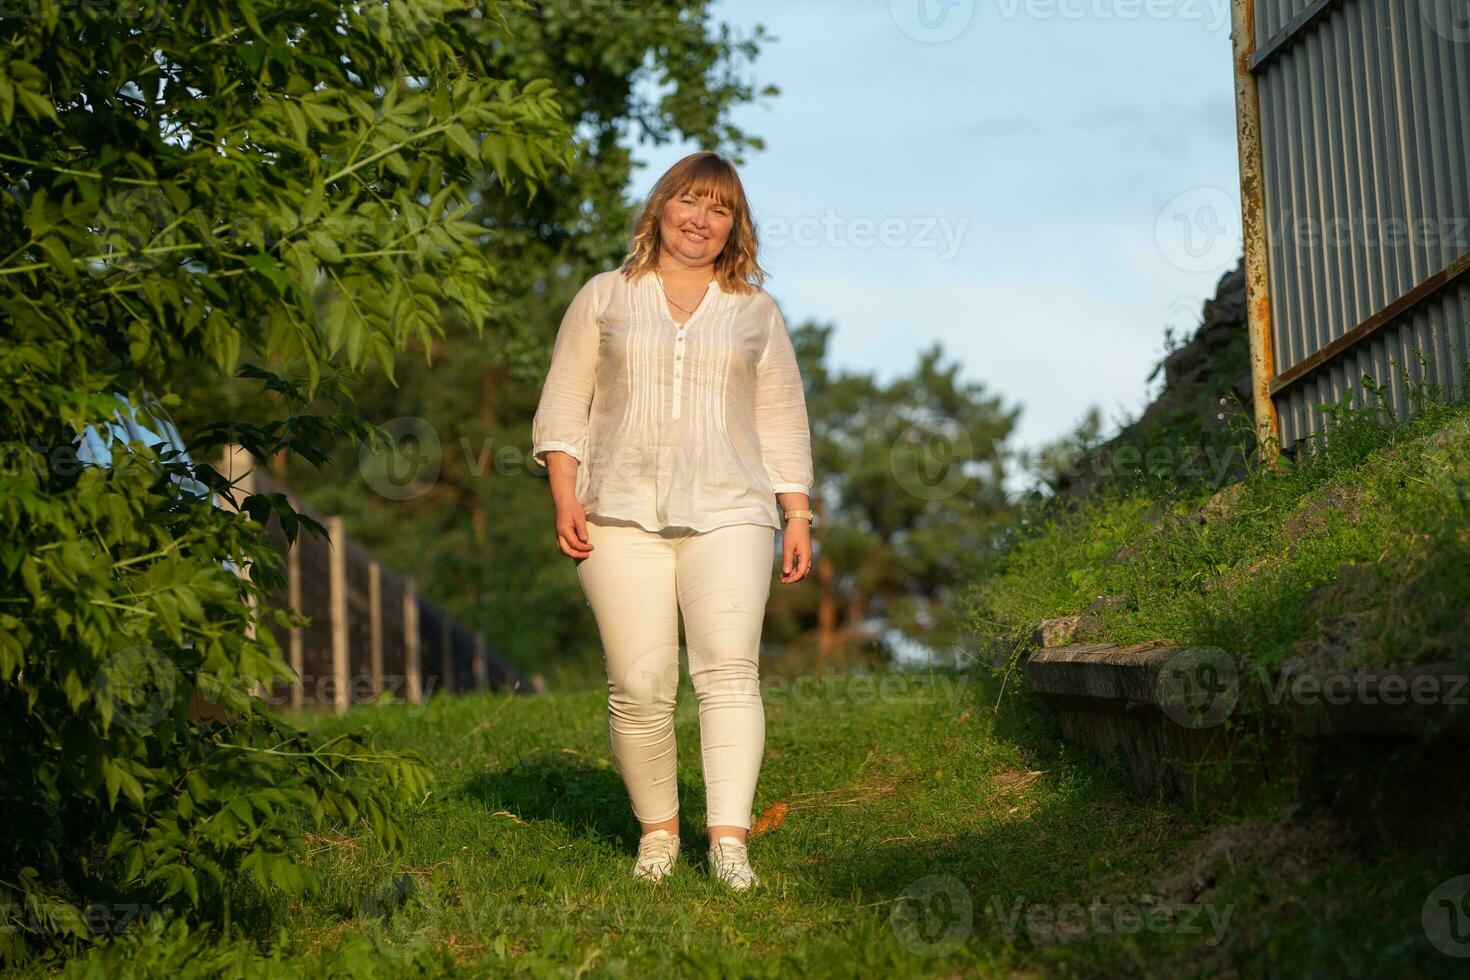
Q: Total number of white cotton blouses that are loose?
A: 1